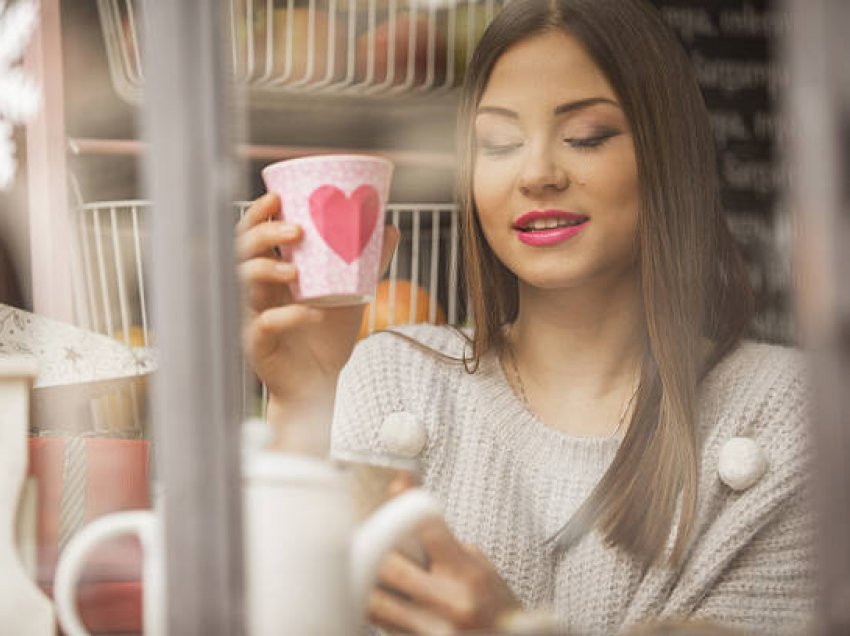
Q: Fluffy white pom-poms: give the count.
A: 2